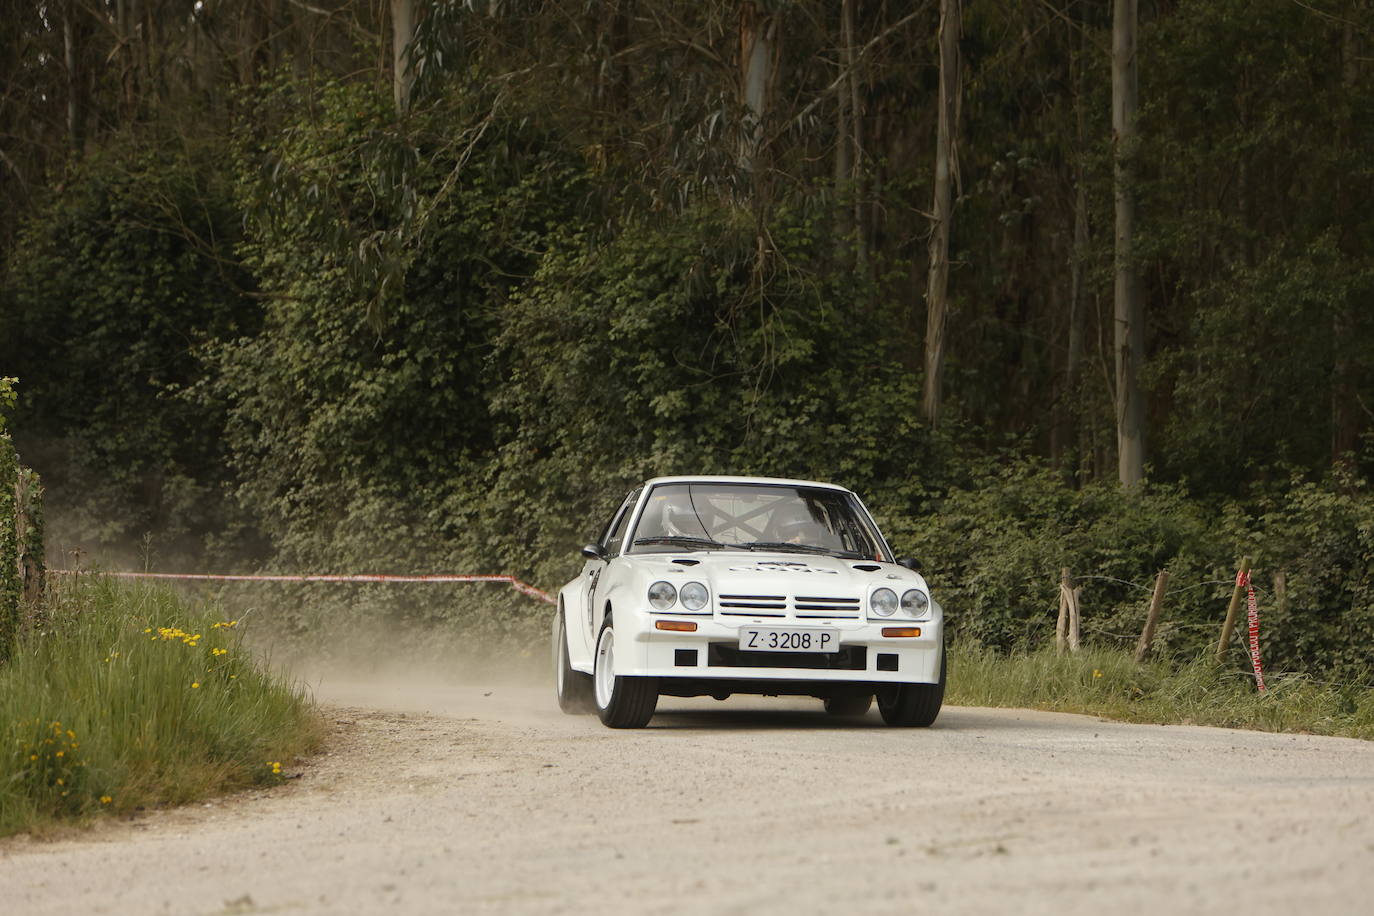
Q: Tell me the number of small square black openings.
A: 2